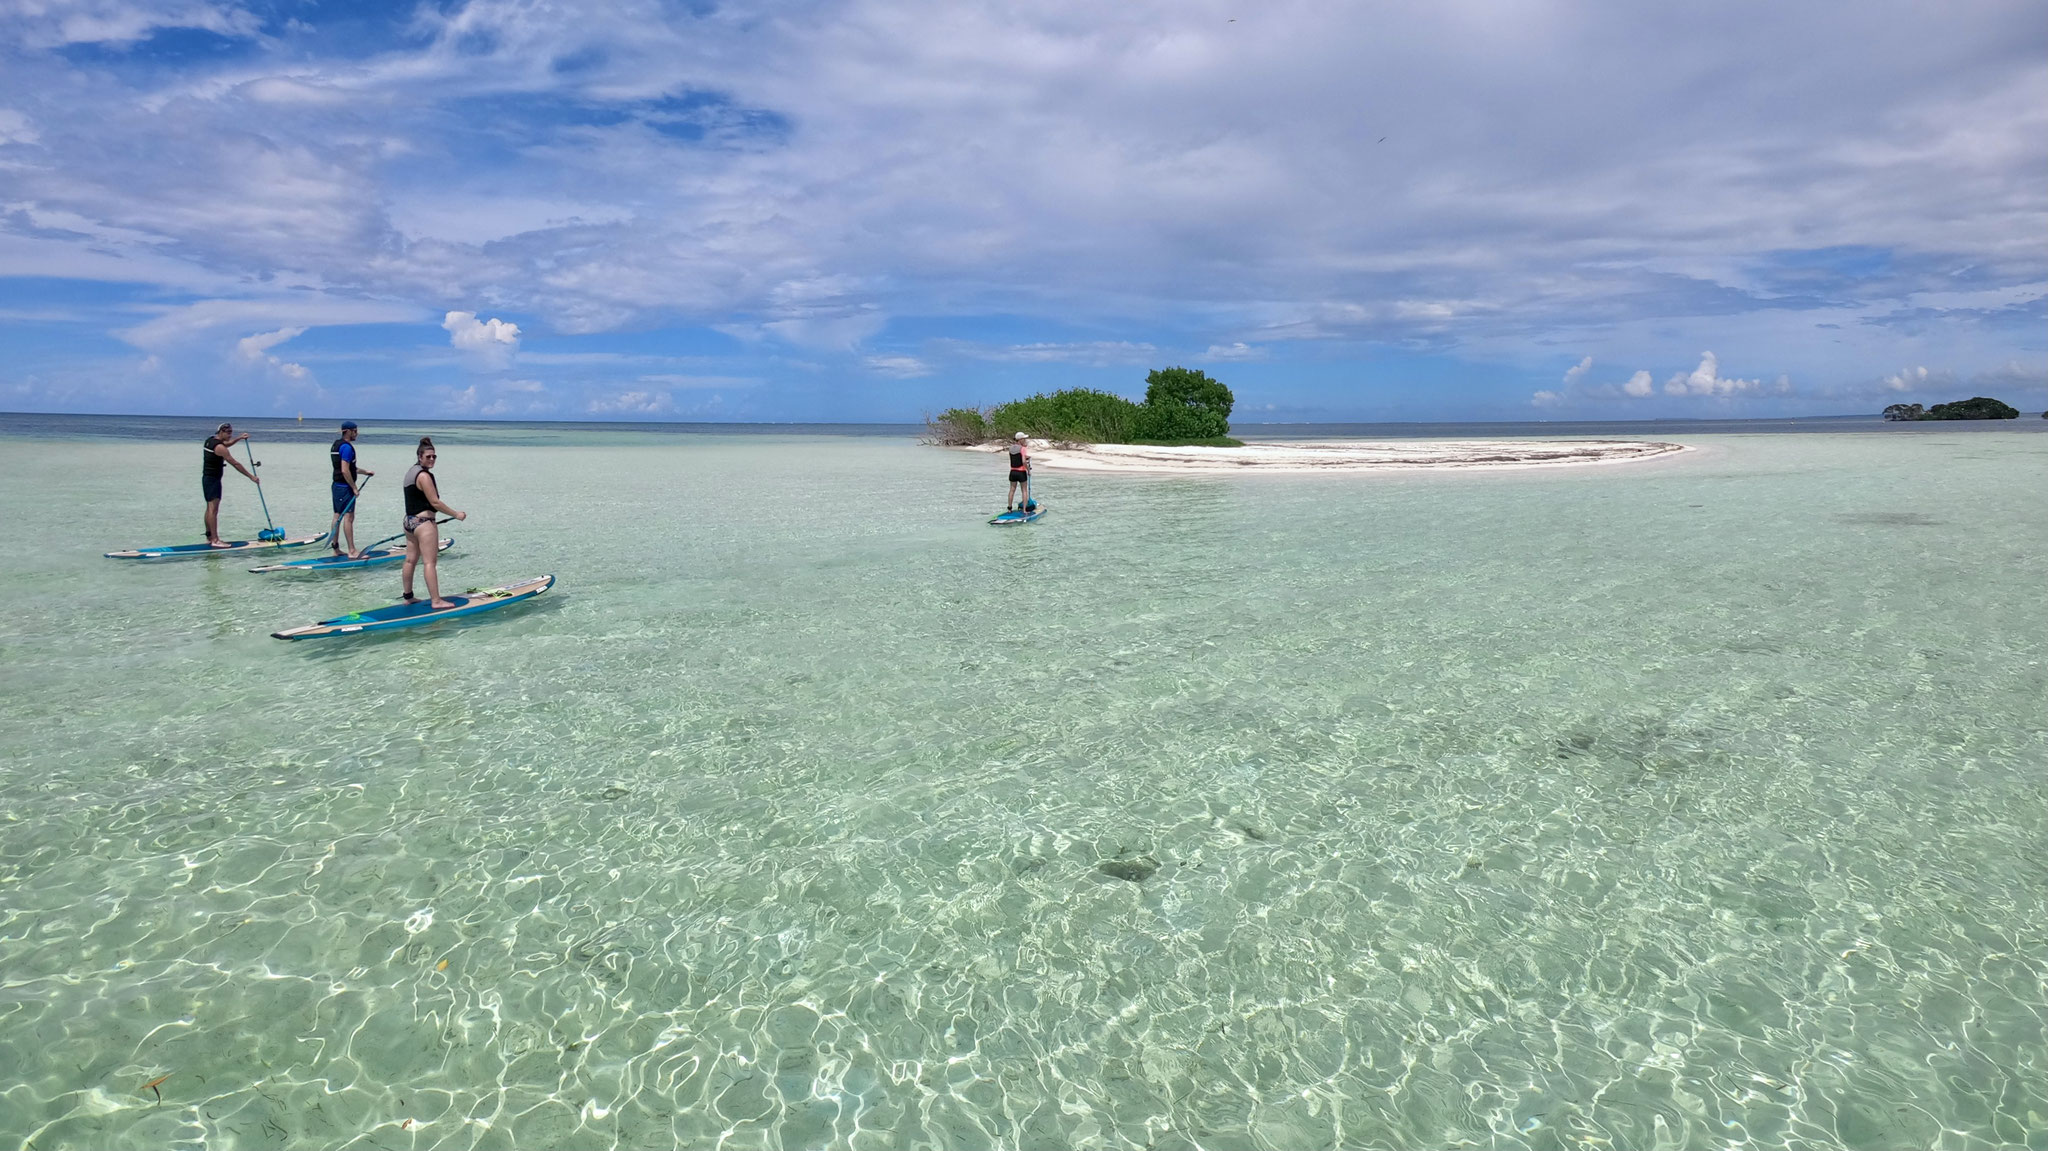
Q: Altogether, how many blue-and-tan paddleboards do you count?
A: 4